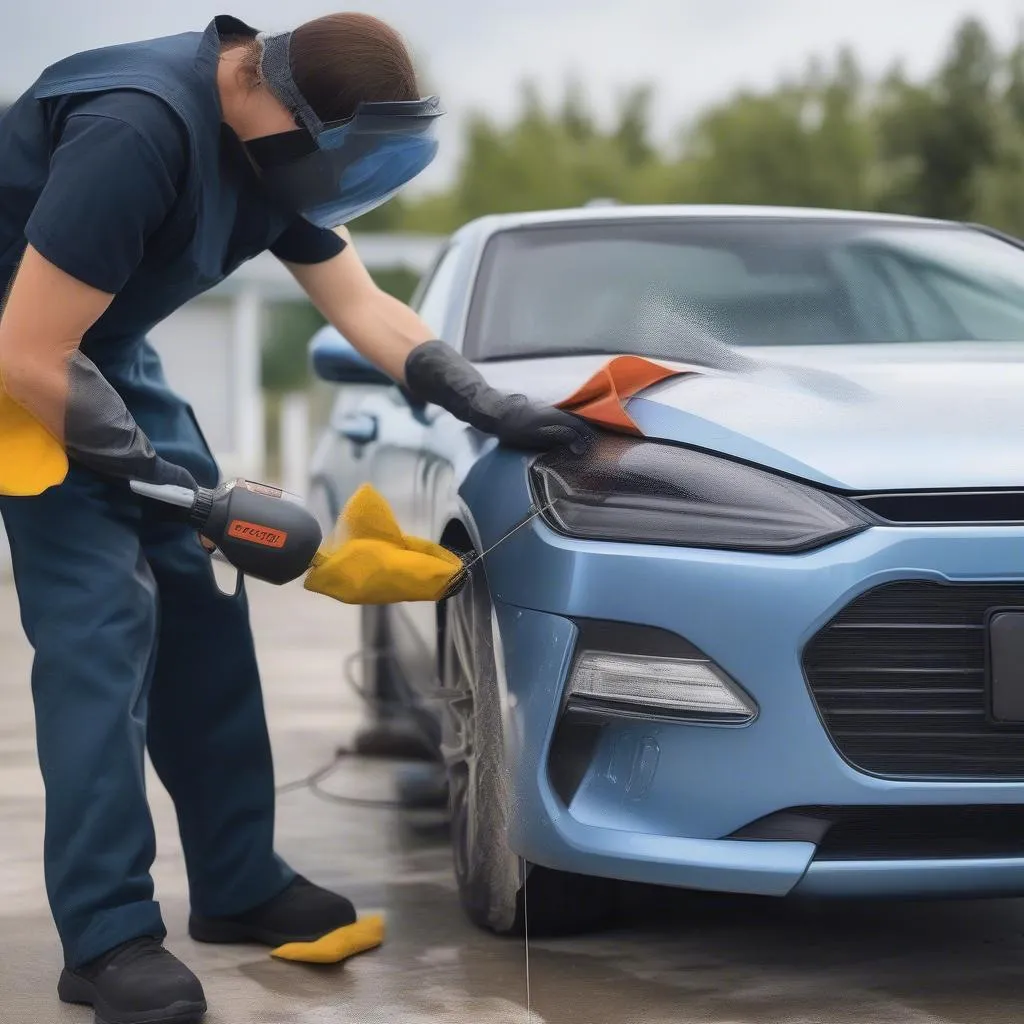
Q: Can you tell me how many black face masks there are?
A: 1